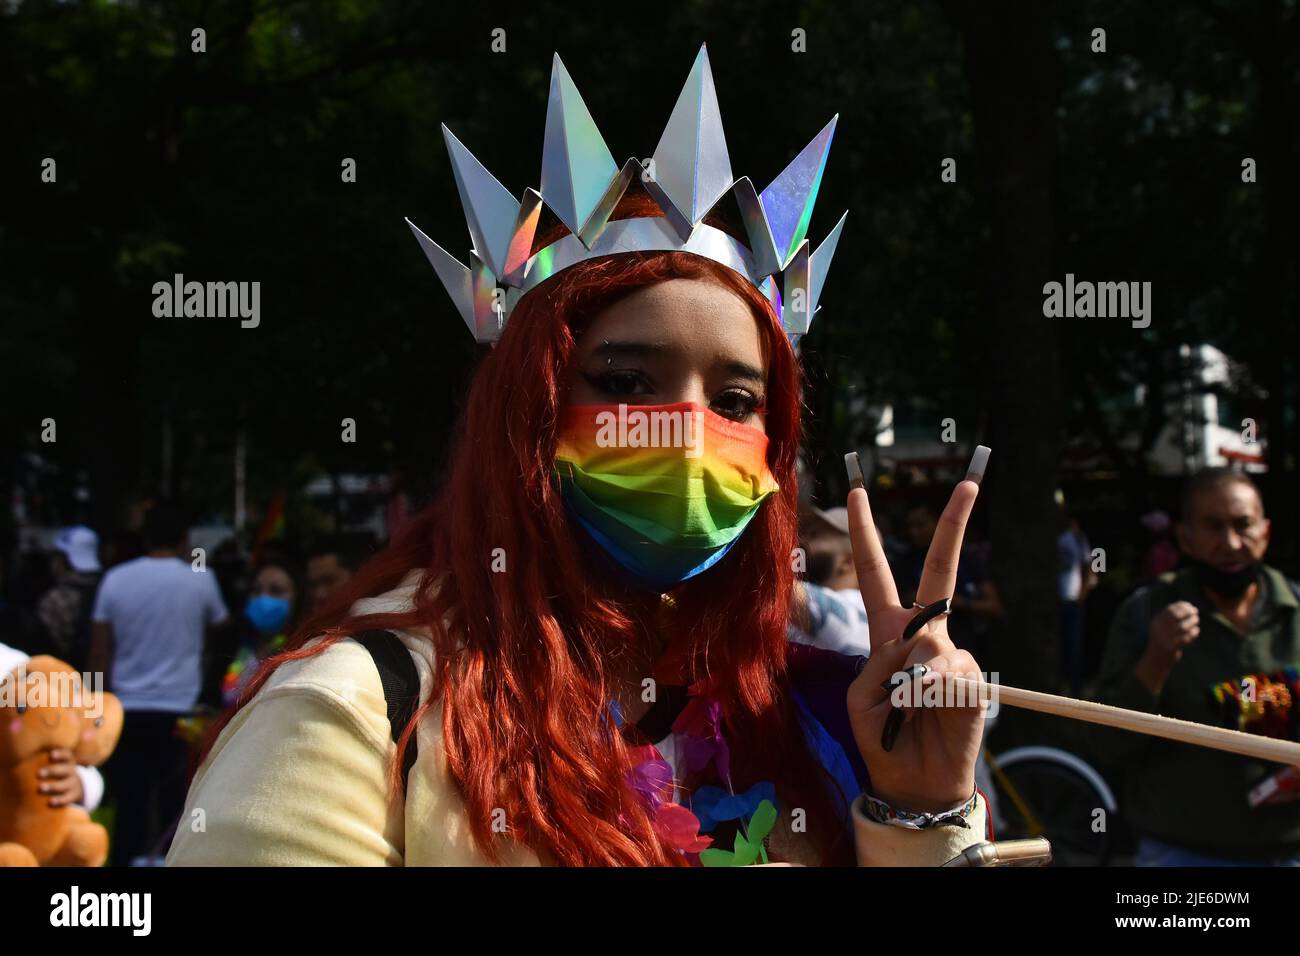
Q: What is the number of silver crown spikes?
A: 6